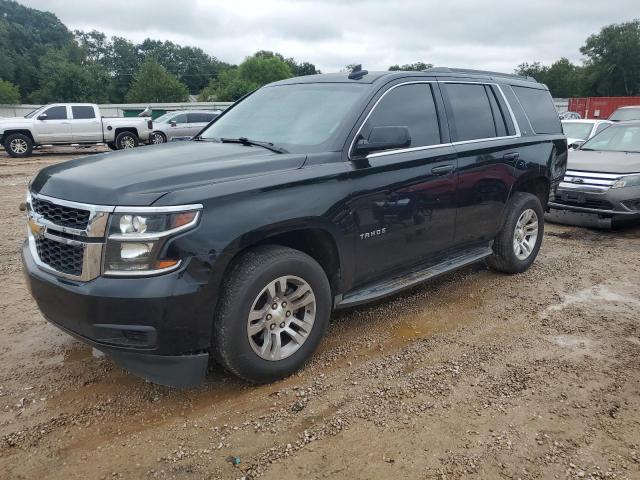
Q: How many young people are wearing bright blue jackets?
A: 0